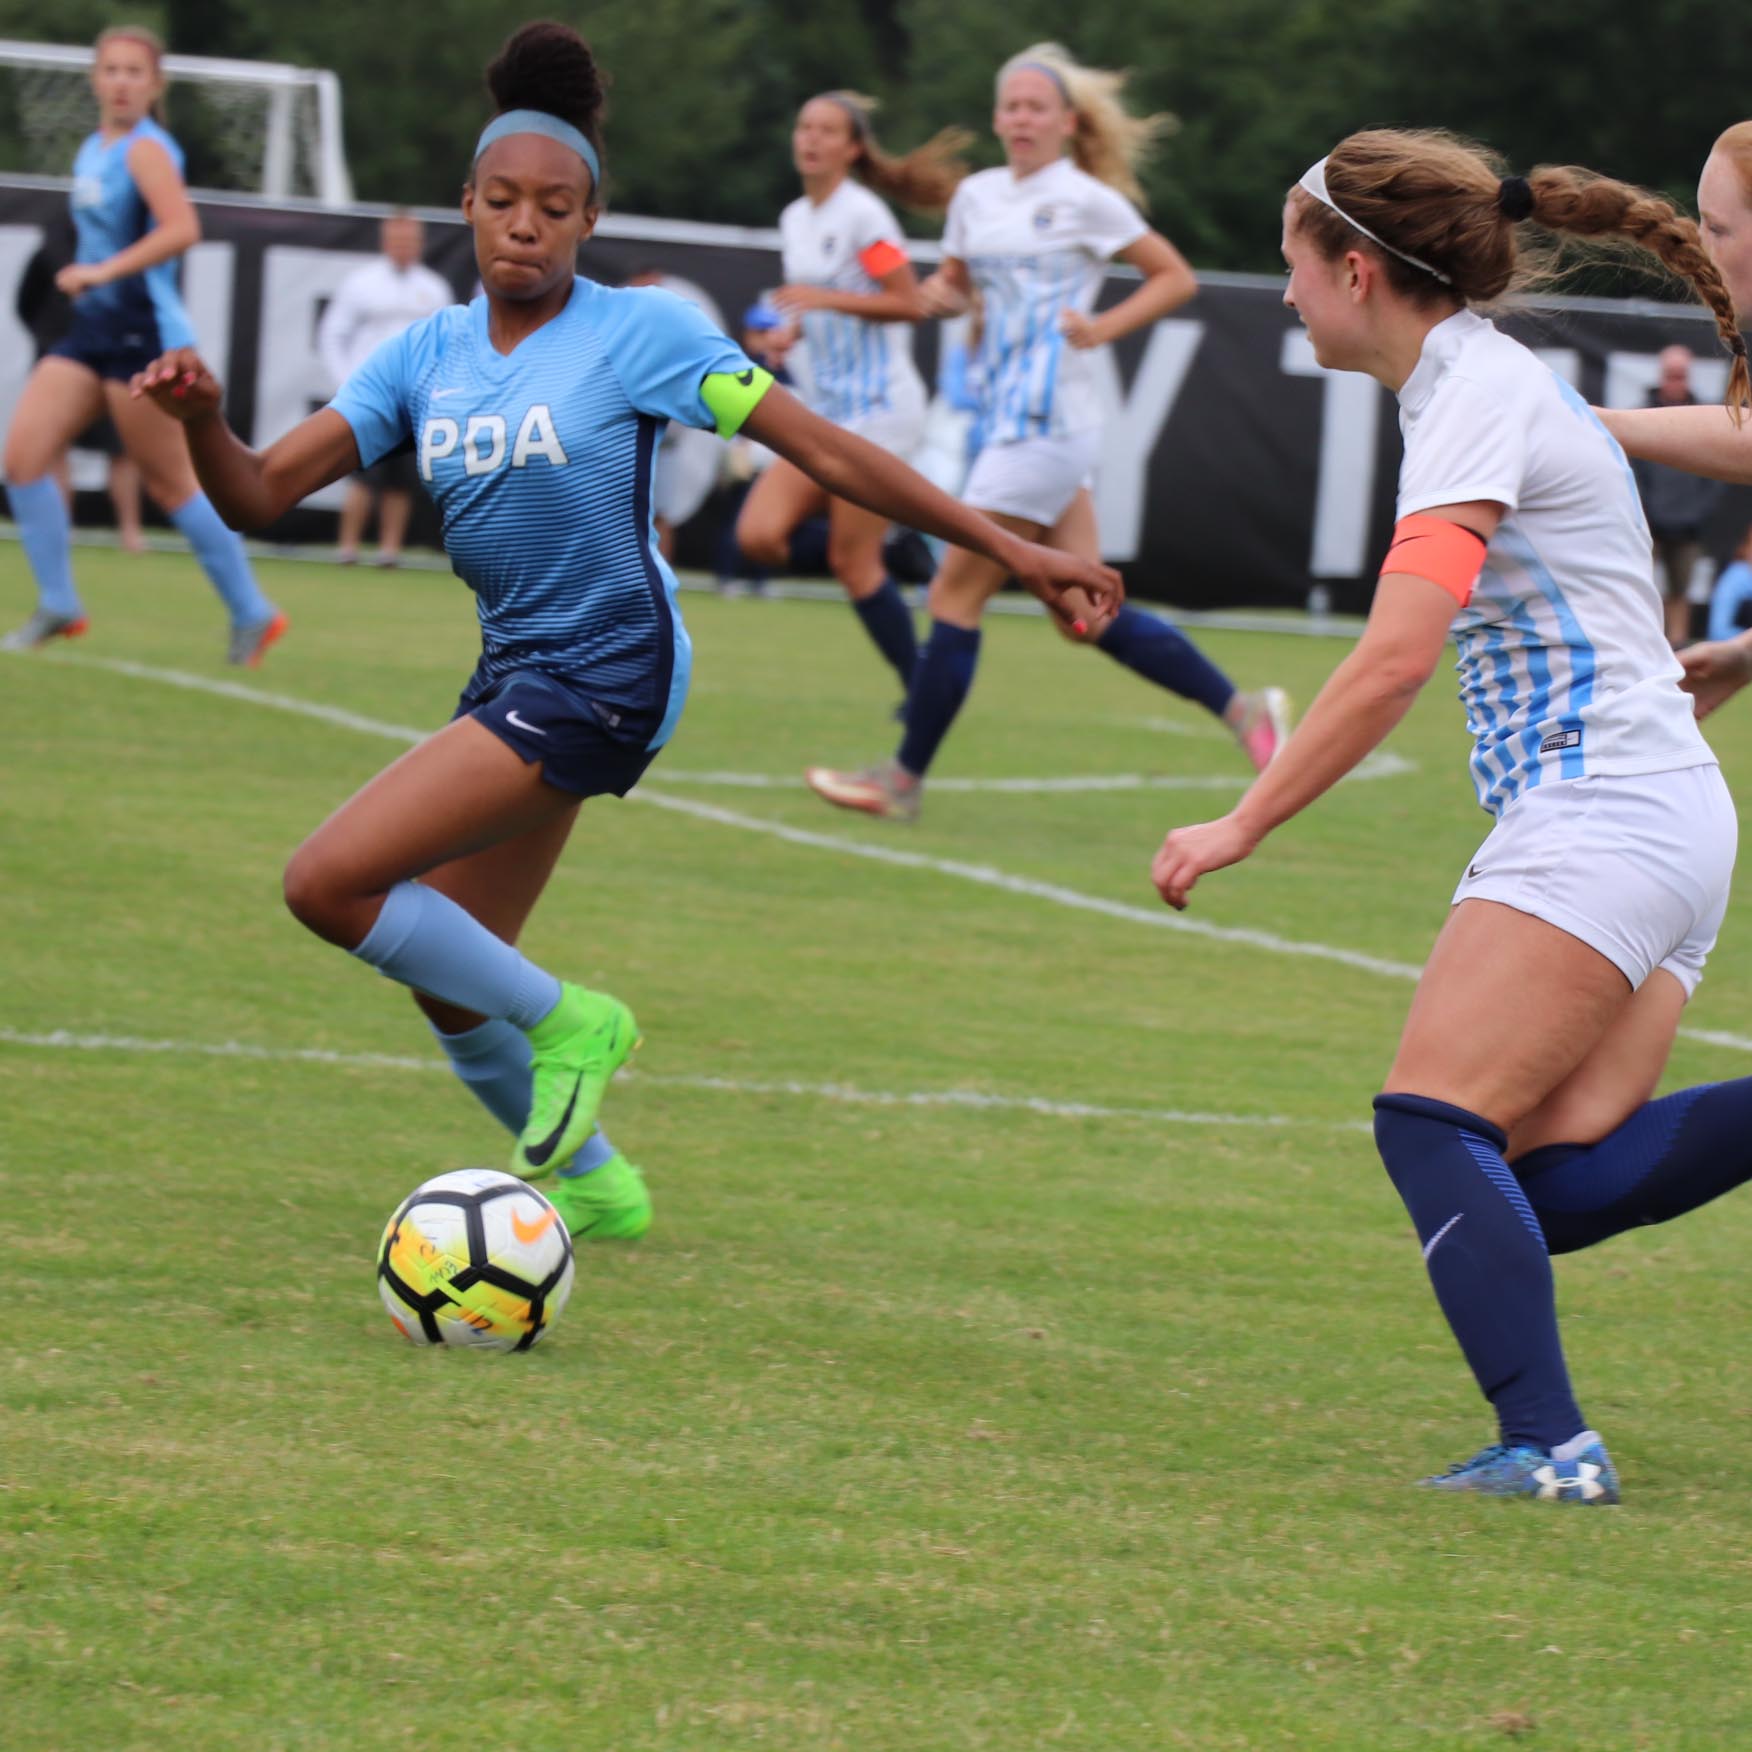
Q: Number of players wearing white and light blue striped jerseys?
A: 3